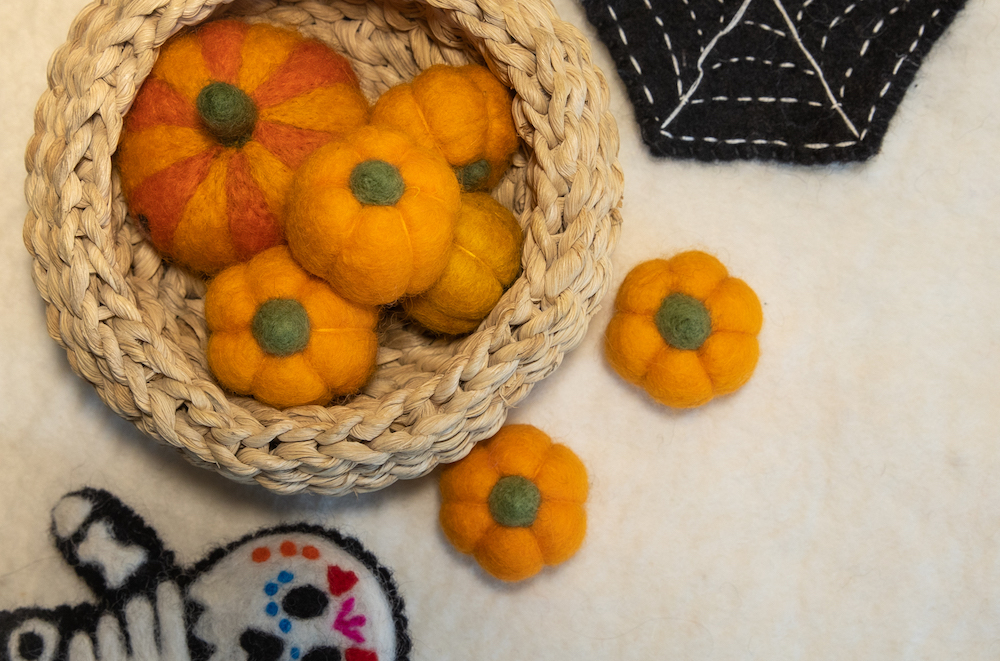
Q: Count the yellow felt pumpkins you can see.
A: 6